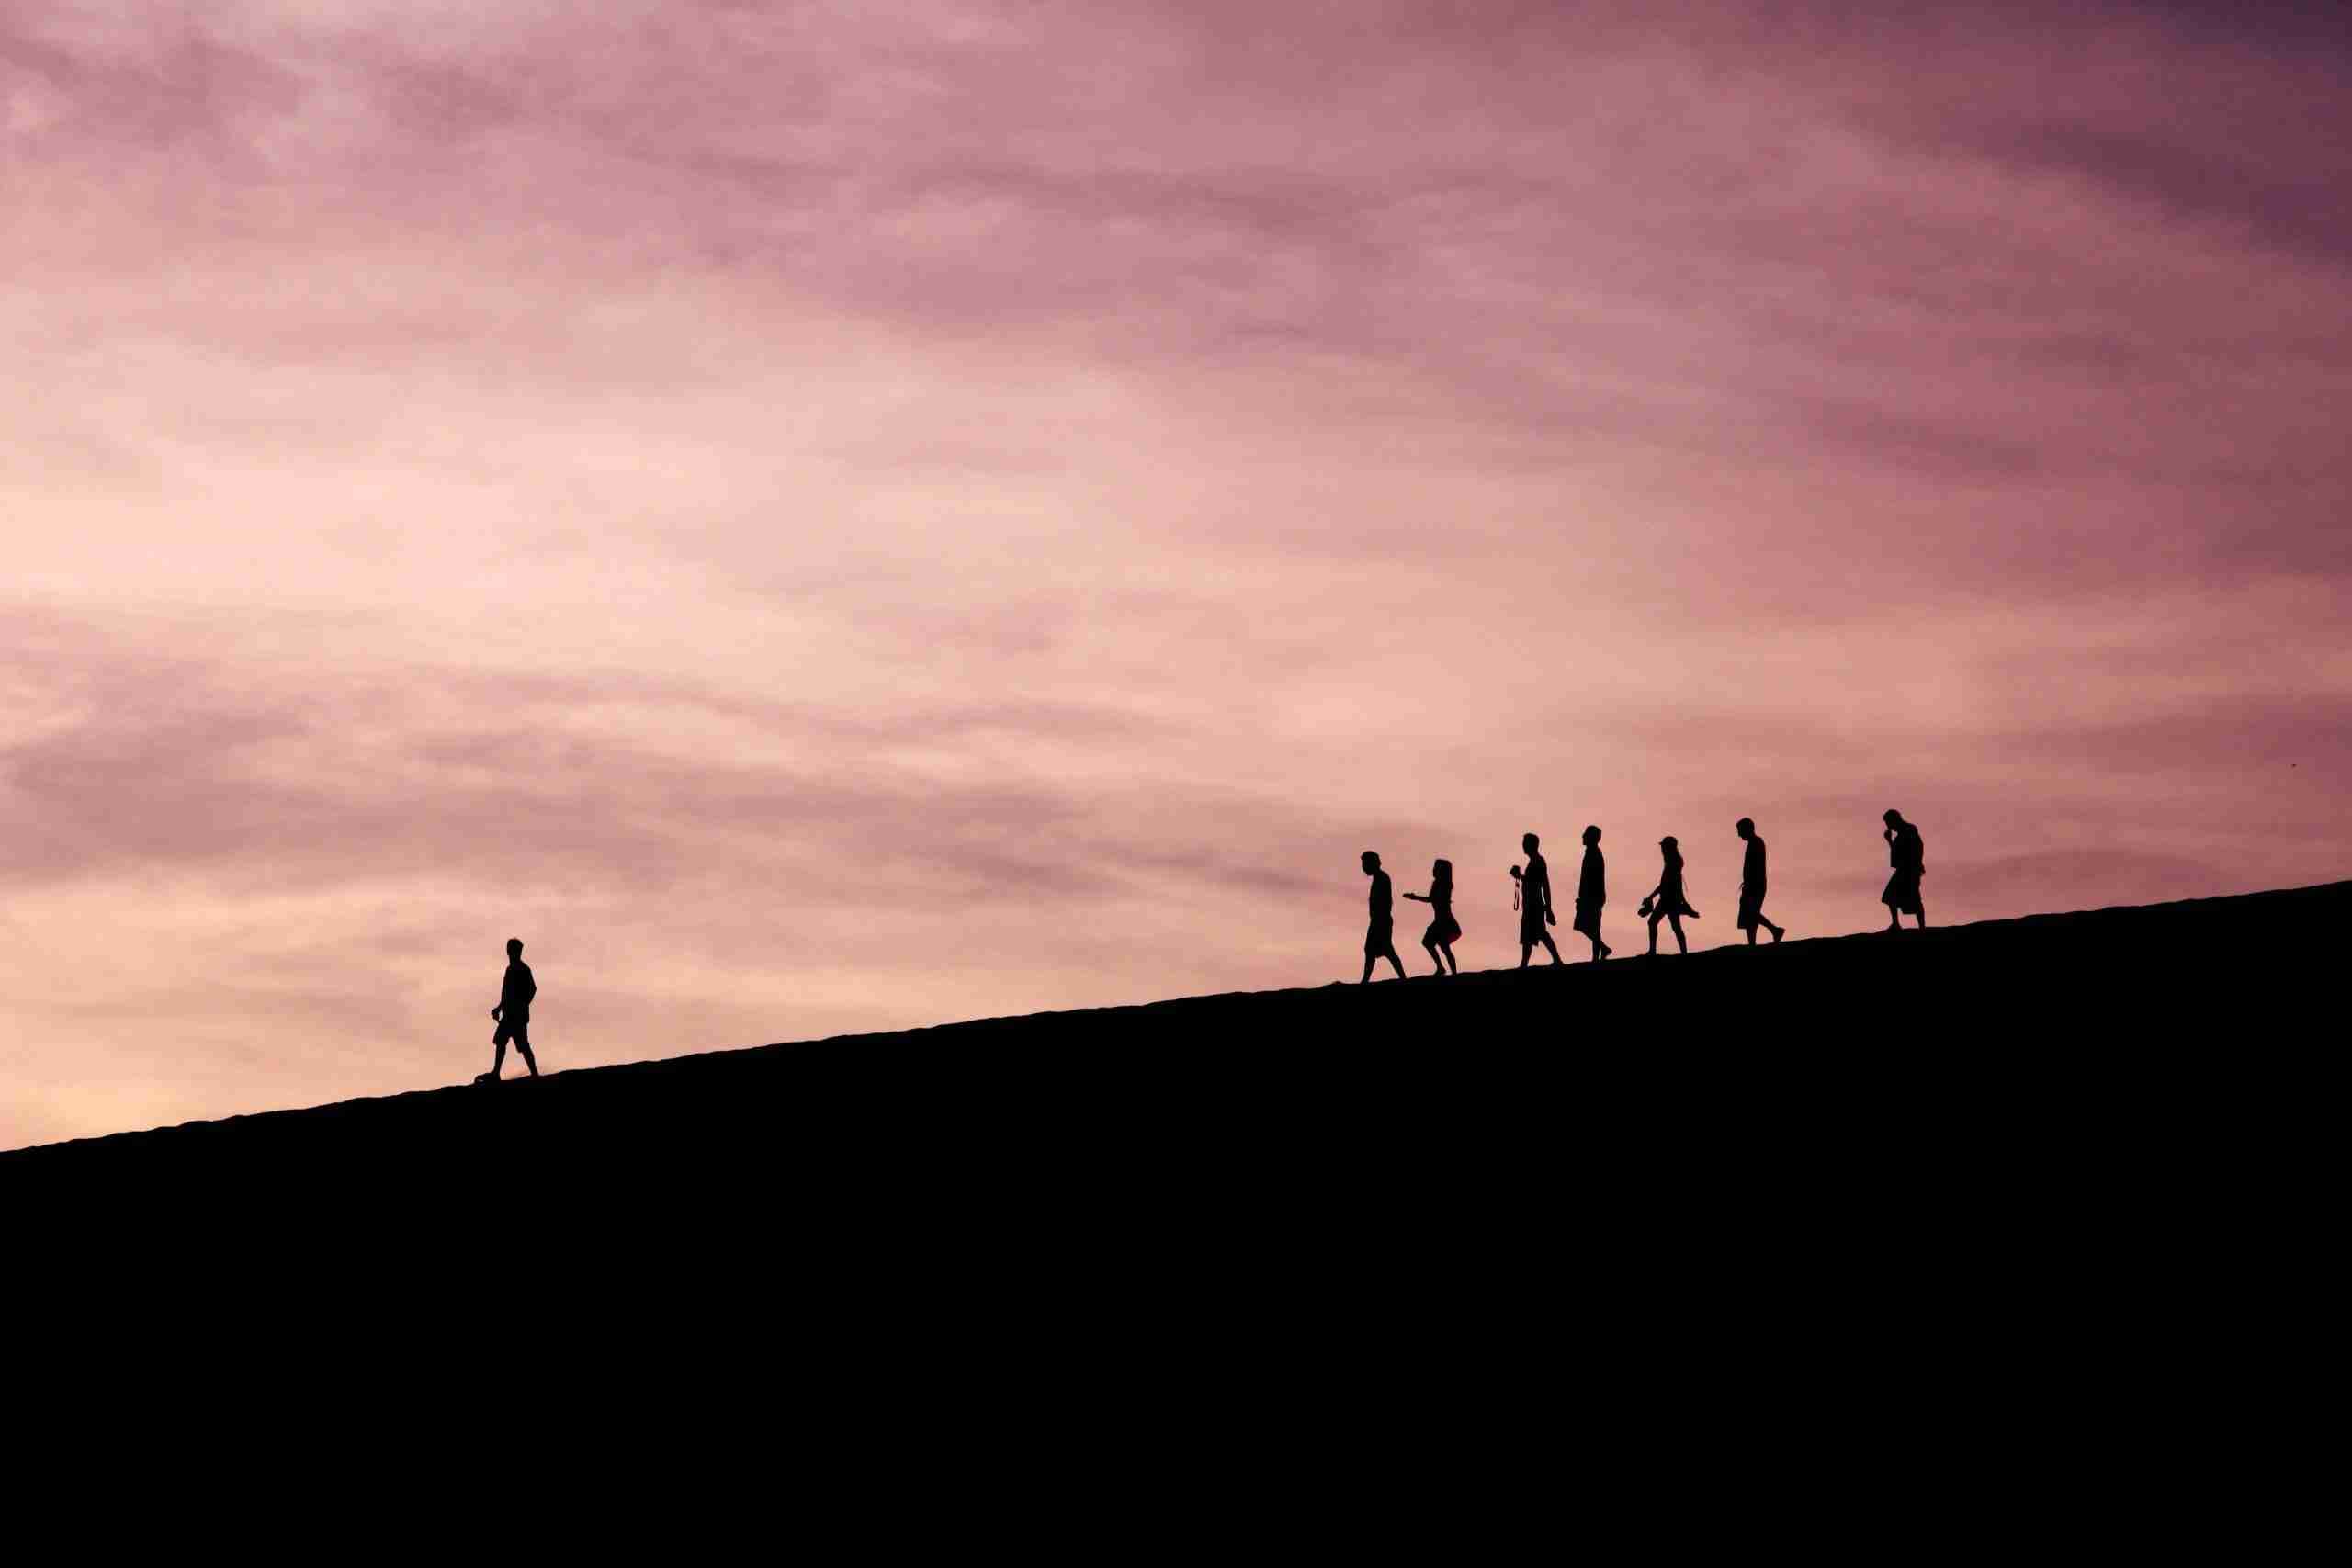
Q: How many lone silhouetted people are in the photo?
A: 1